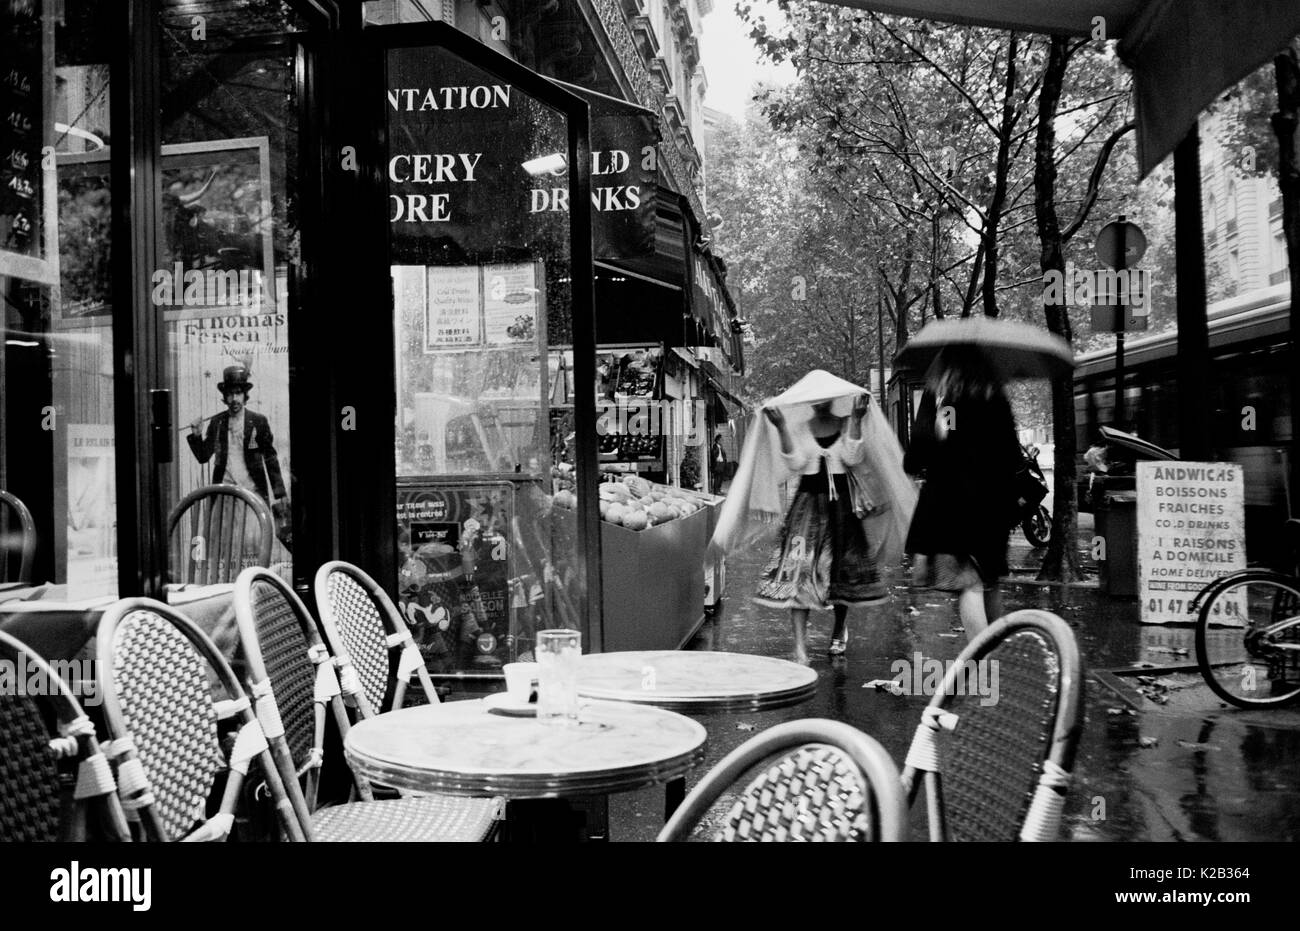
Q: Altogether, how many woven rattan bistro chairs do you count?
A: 6